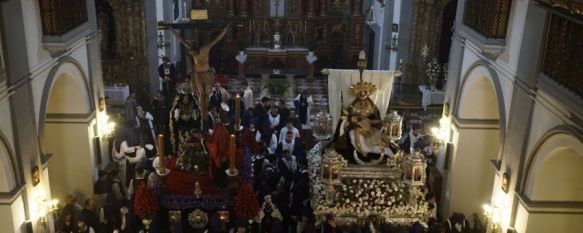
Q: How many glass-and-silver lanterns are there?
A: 4